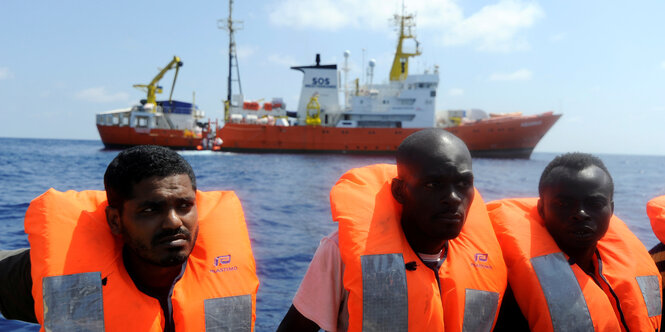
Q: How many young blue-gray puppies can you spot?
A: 0